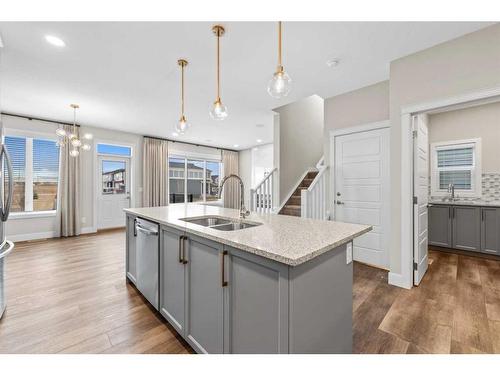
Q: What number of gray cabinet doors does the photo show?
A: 7